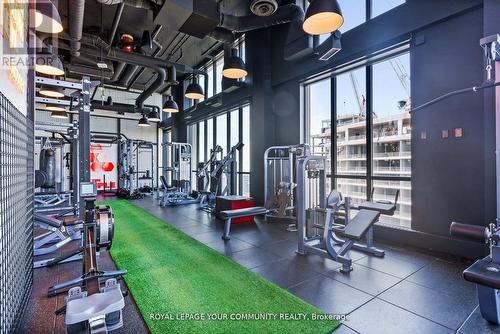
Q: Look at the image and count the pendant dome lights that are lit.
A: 11